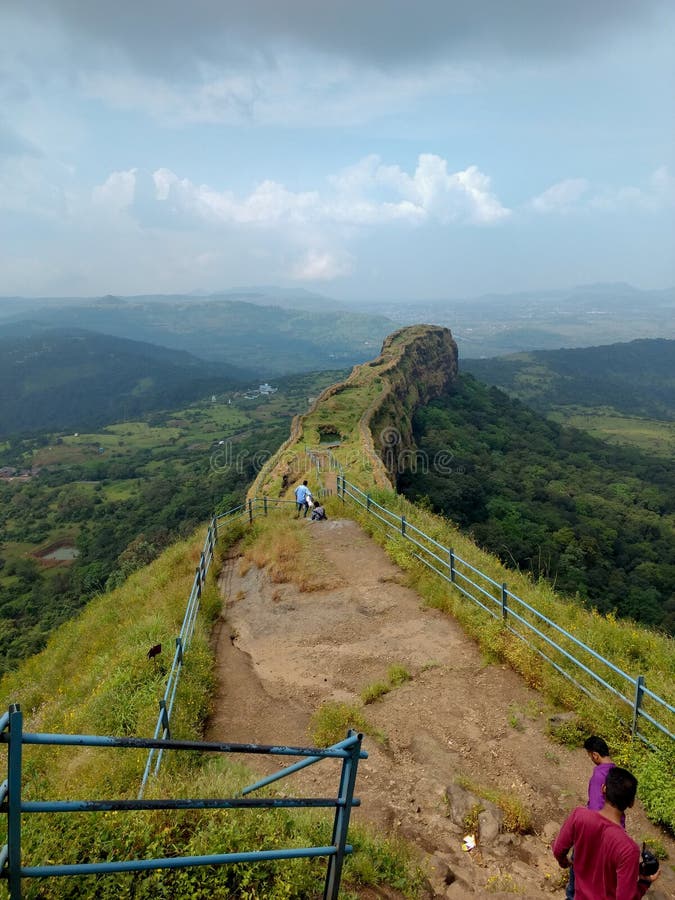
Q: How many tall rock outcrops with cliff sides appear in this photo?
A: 1